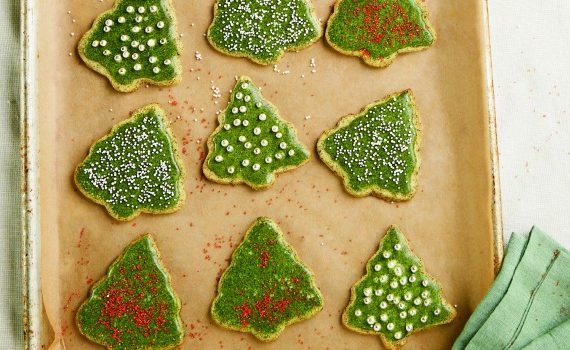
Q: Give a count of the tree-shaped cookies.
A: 9